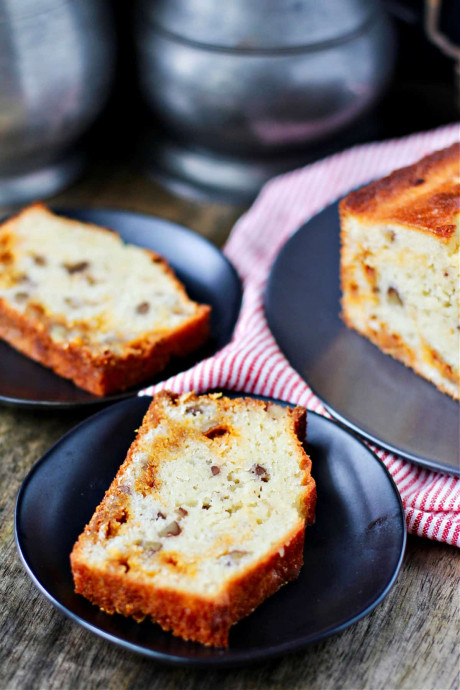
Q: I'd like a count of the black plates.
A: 3